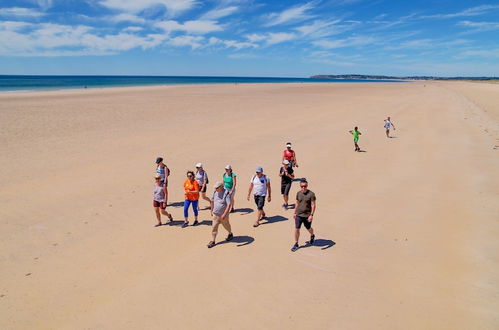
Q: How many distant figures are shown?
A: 2